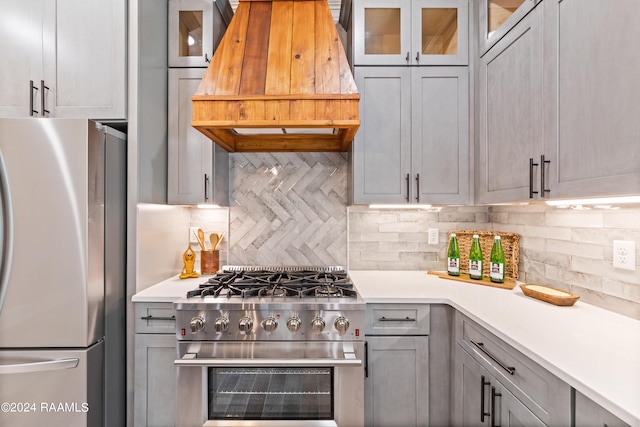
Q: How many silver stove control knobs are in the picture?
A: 7